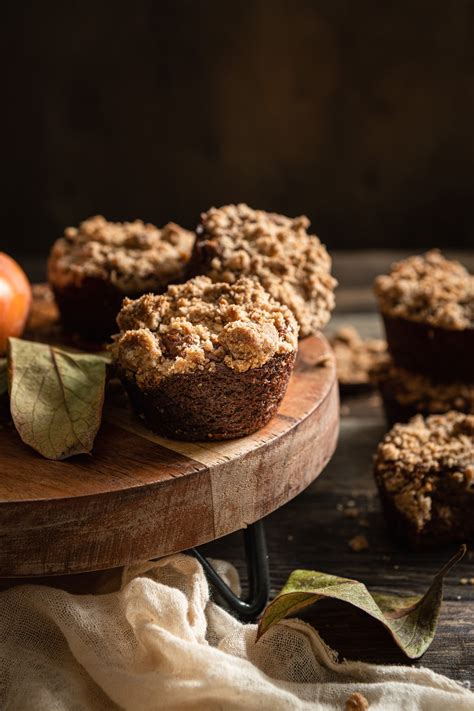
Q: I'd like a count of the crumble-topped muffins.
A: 6